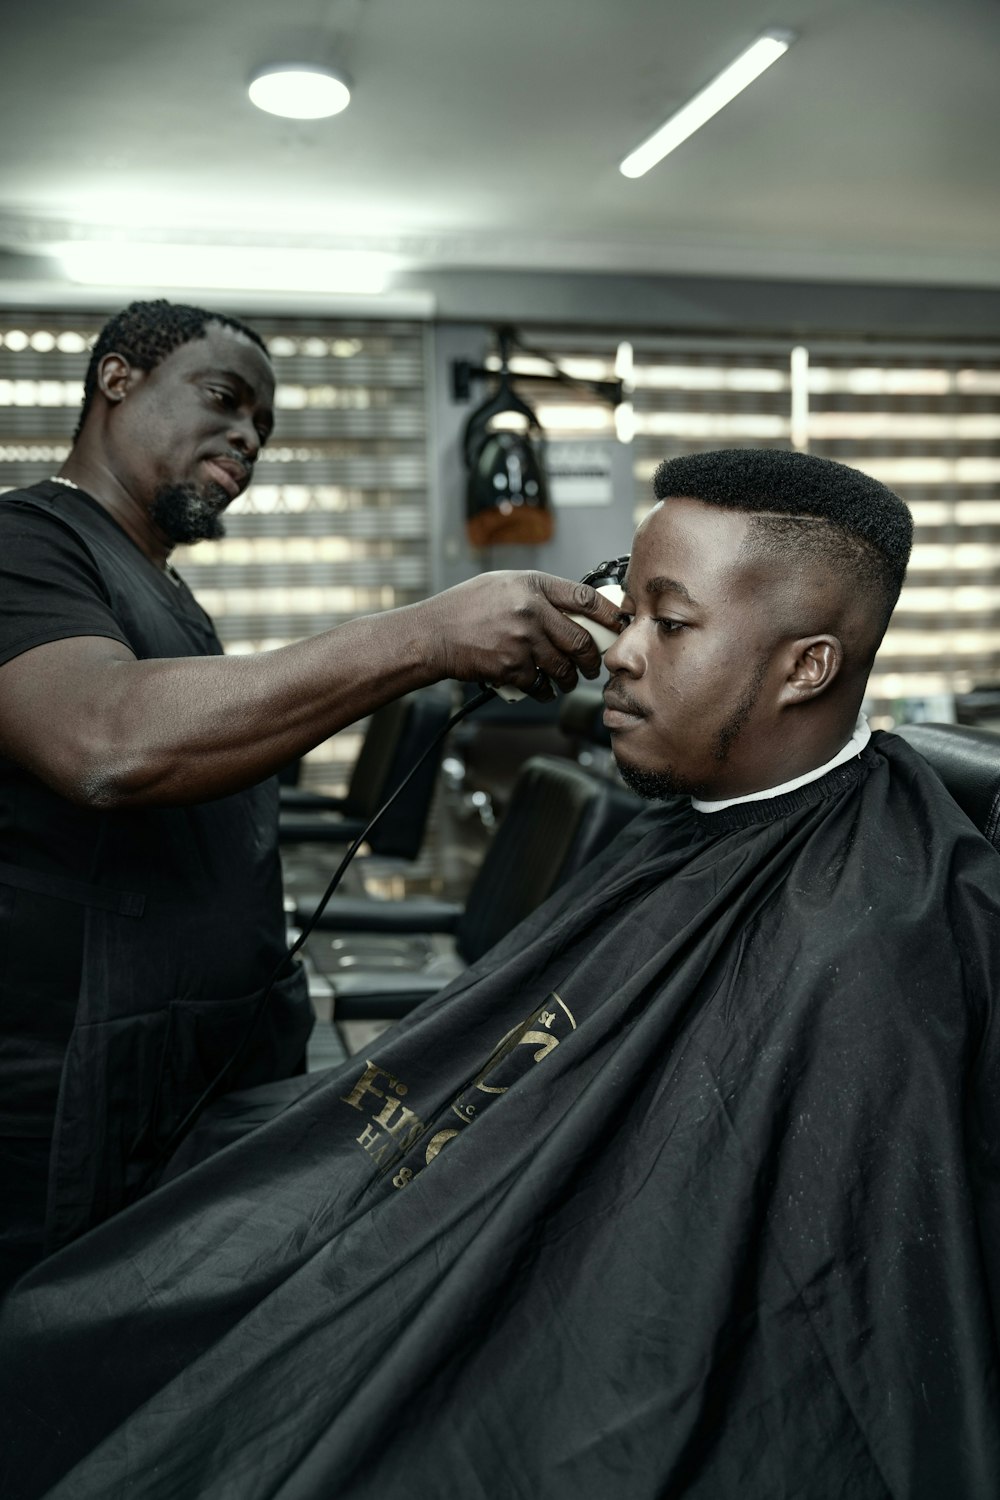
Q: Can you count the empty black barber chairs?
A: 2